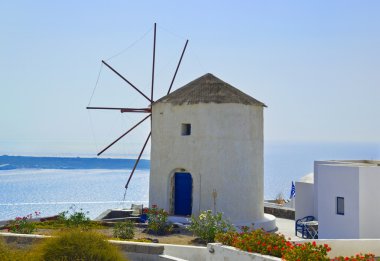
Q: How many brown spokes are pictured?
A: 6